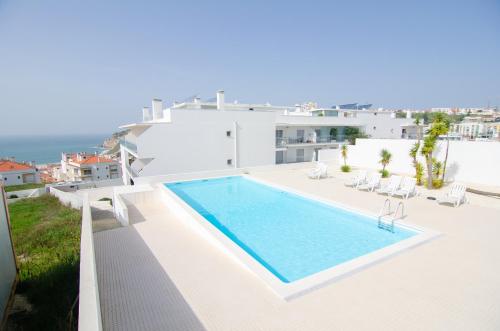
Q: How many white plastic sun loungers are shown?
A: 6